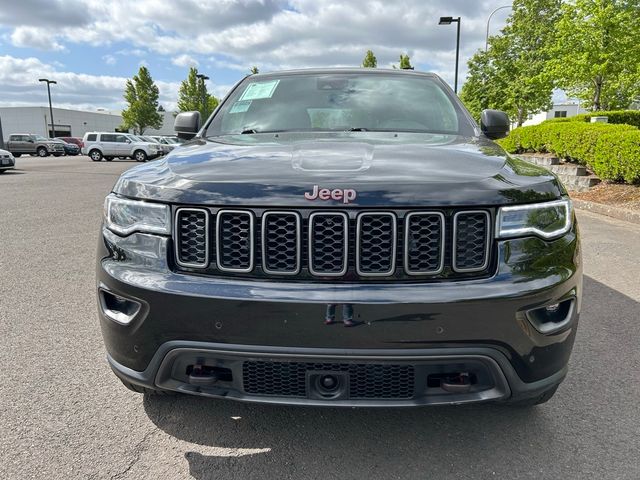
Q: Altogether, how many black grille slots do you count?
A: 7